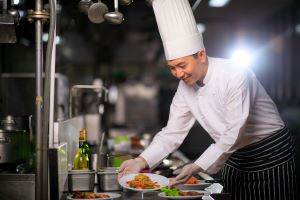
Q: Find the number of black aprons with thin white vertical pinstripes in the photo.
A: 1